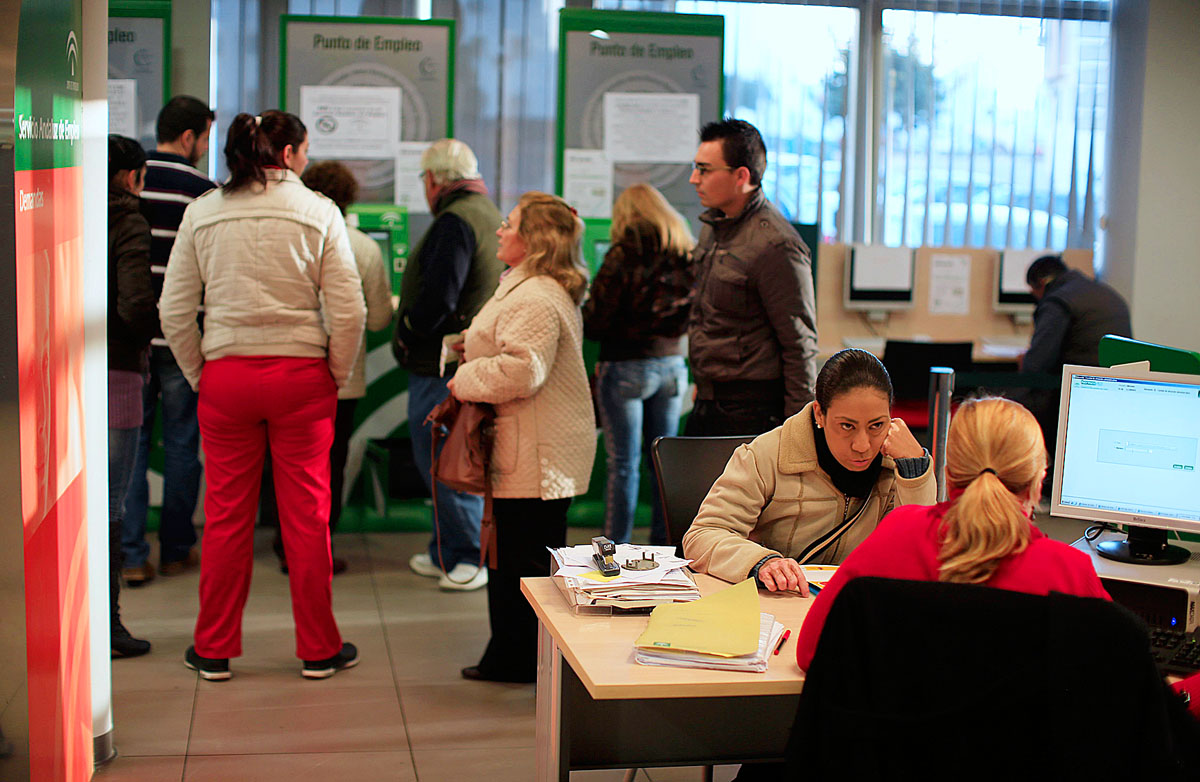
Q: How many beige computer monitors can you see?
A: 3